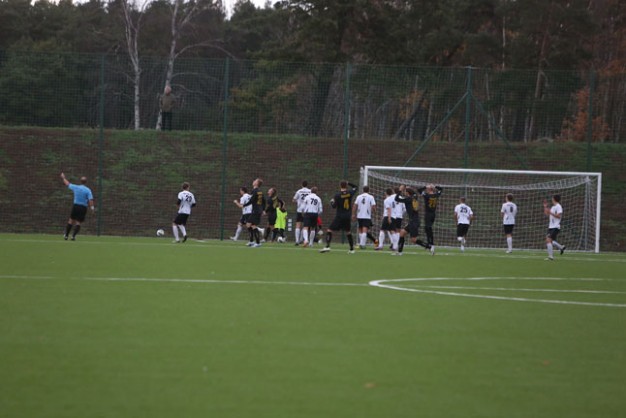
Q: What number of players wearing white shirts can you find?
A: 10